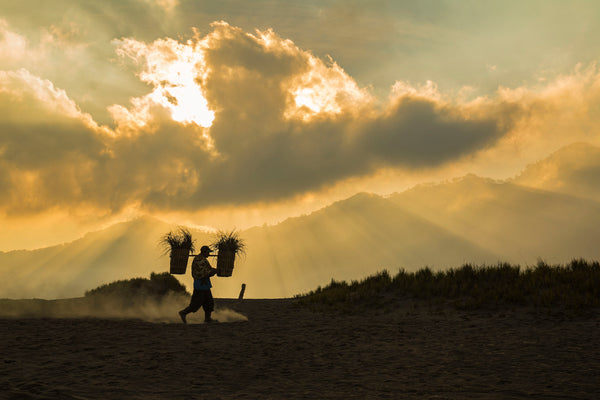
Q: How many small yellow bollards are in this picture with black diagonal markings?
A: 0